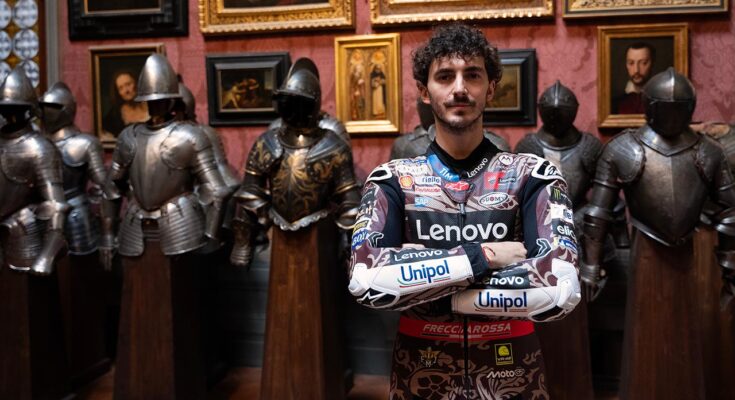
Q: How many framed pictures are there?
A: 9